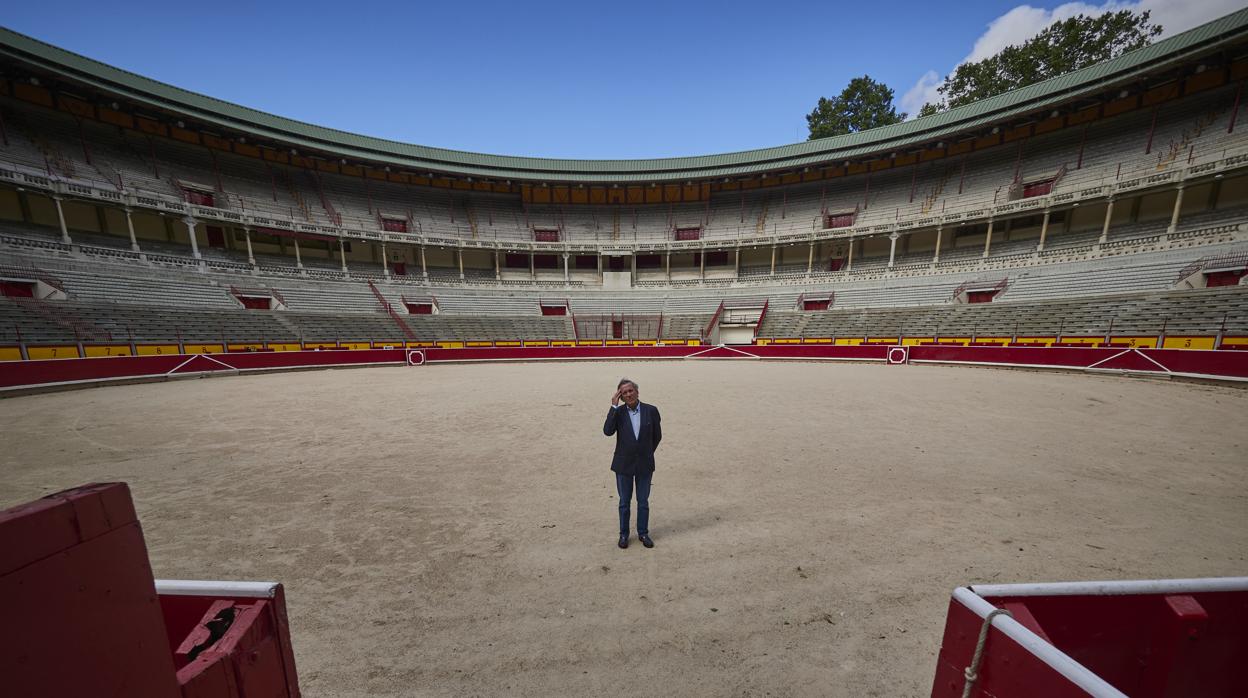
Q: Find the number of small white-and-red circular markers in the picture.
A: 2